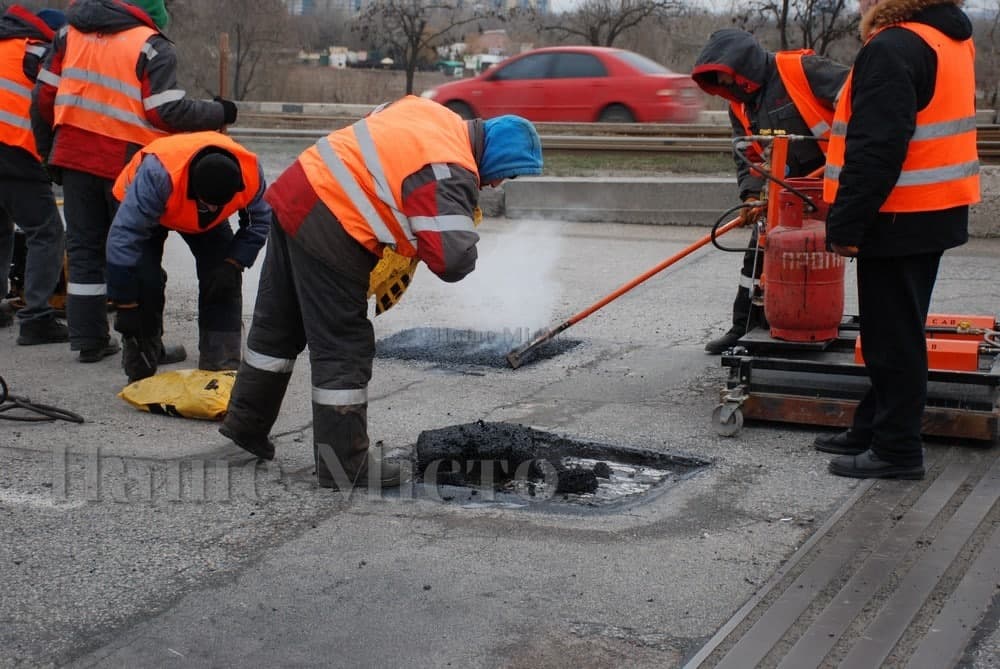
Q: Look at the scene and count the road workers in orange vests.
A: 6